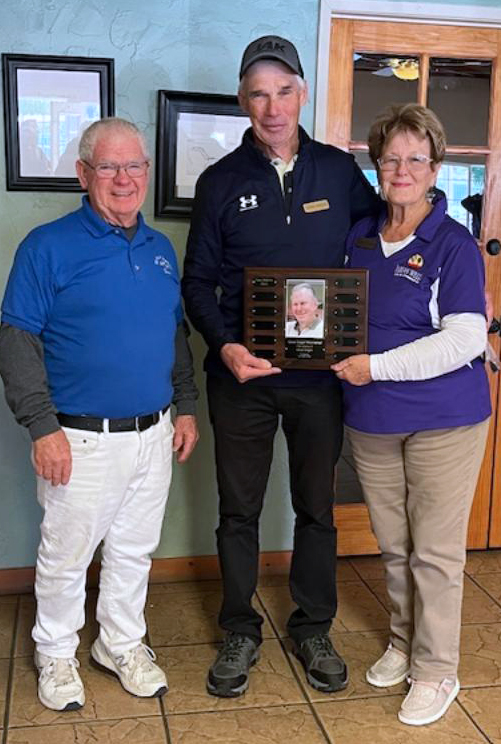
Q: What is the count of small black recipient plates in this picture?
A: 12